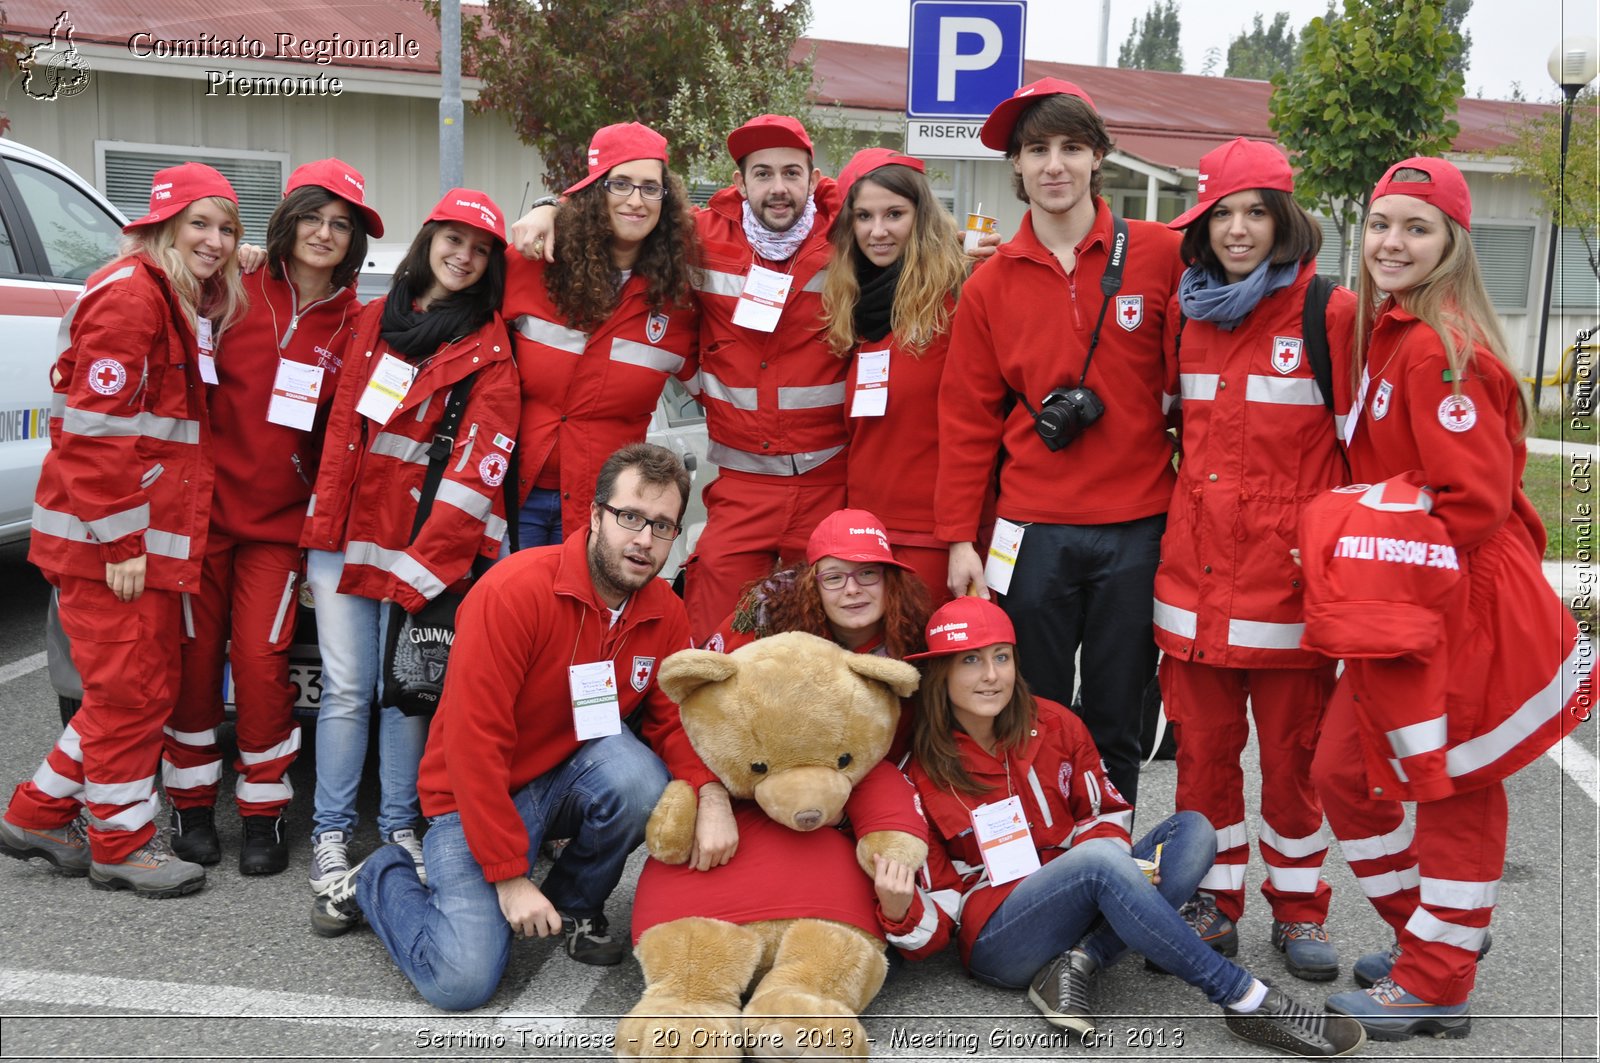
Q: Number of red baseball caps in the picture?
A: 11